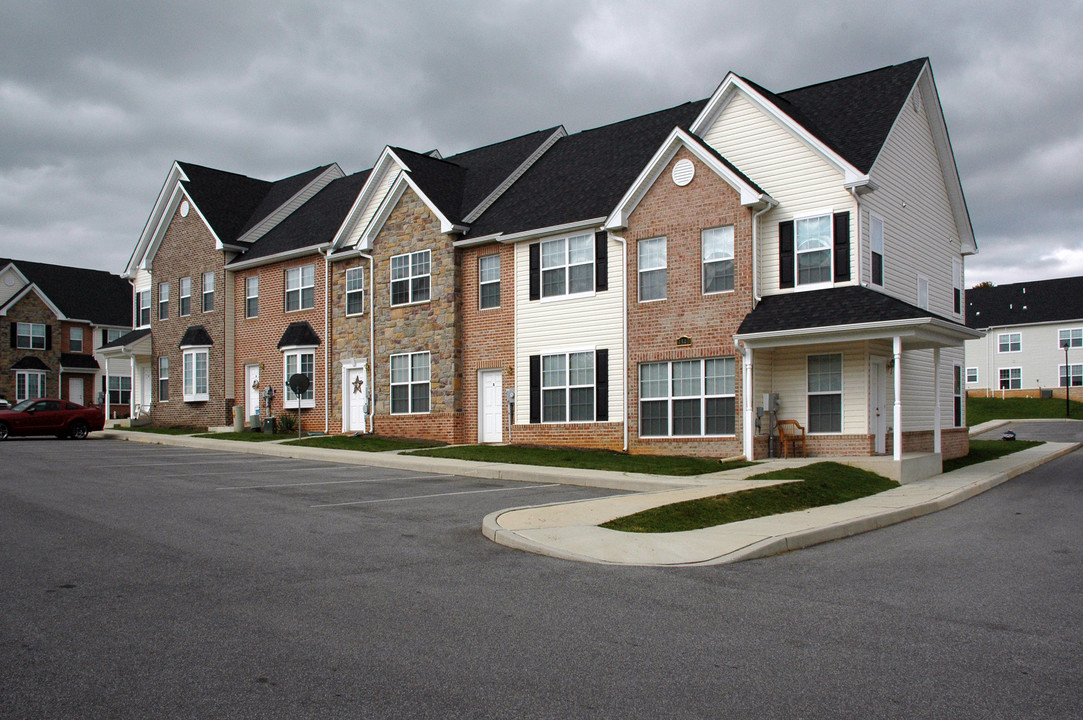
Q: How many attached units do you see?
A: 5